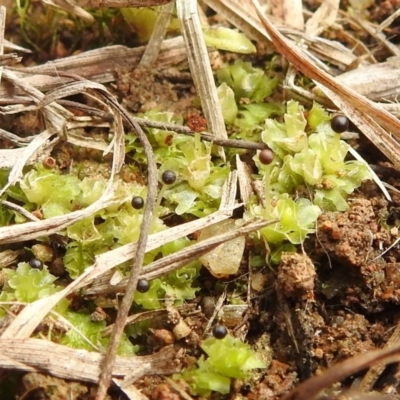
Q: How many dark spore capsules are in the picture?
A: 7